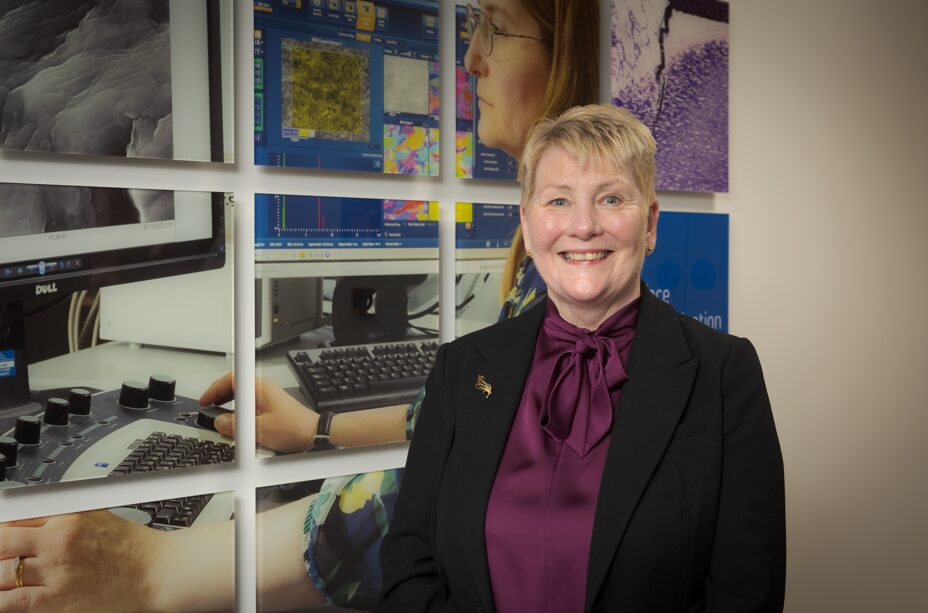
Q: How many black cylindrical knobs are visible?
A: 8